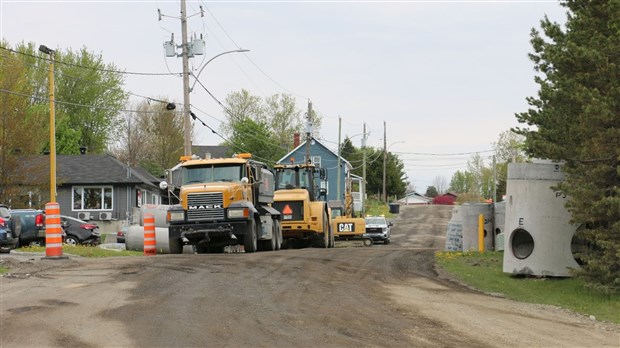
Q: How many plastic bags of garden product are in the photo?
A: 0